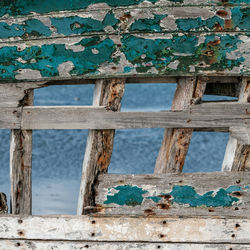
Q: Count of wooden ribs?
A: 4